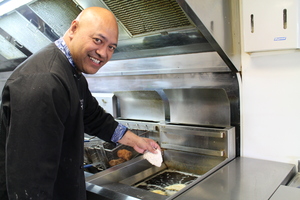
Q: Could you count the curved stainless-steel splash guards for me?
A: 2